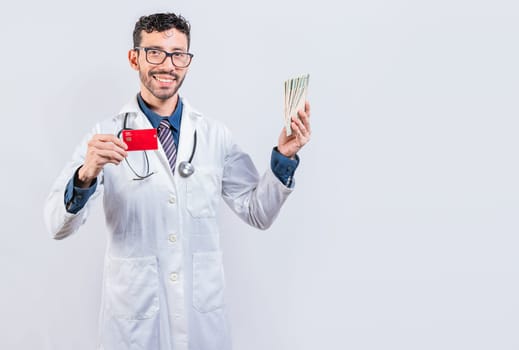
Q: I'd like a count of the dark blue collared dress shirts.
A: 1